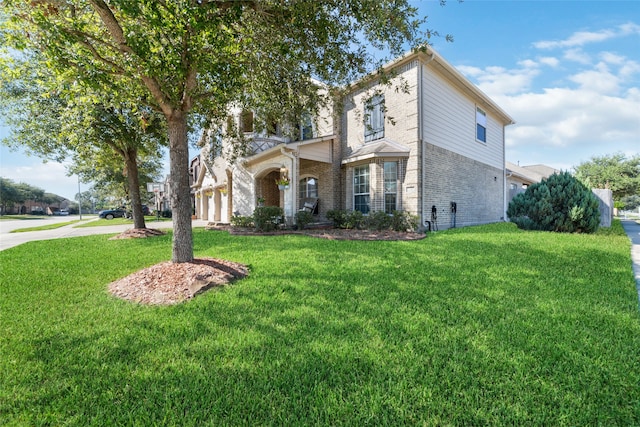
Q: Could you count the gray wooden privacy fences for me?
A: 1